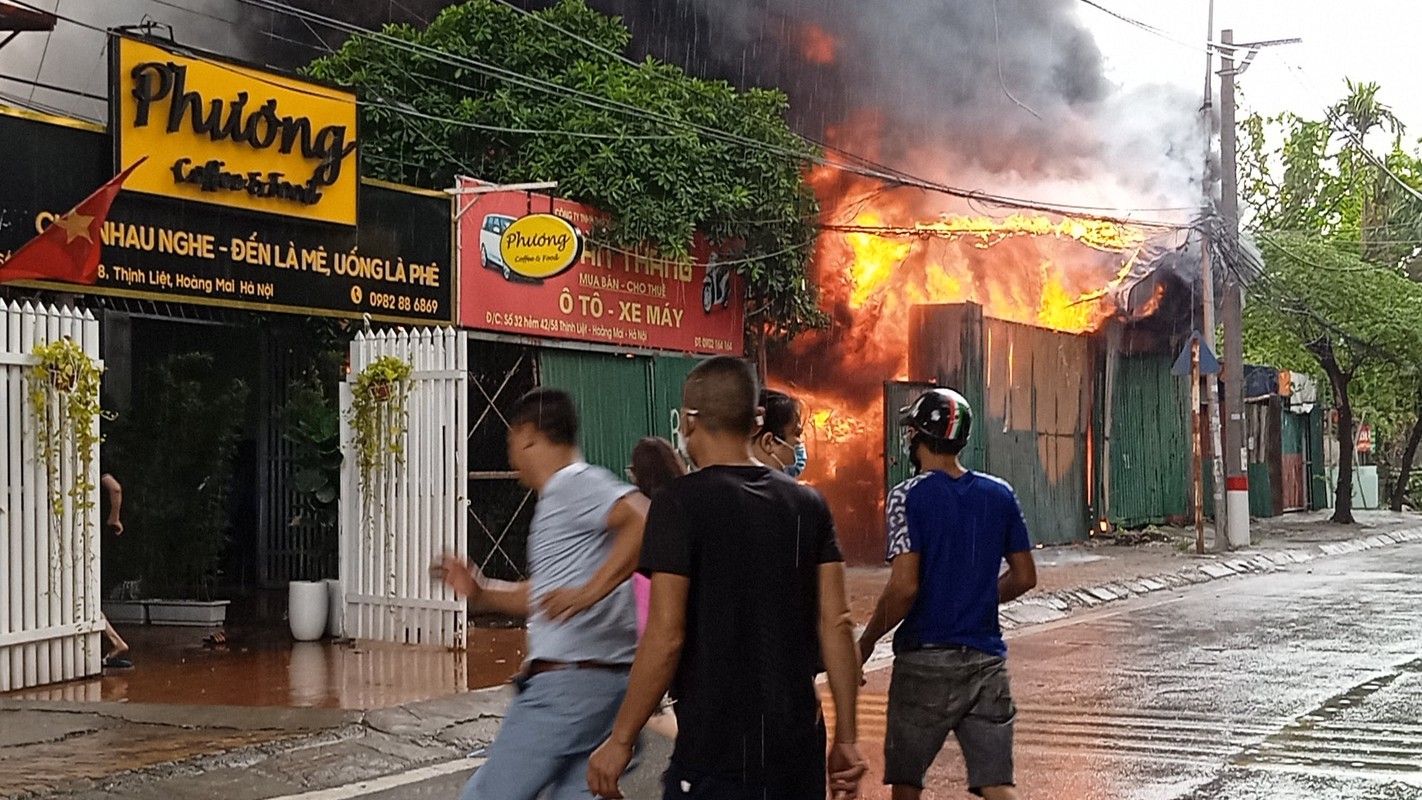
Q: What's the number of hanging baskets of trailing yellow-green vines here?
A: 2